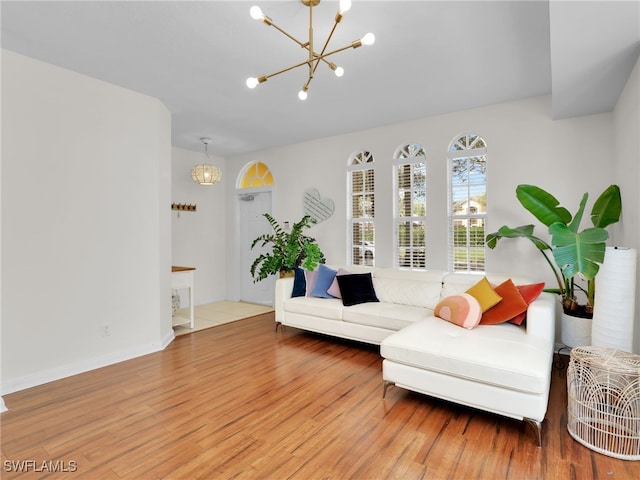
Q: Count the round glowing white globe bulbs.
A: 6